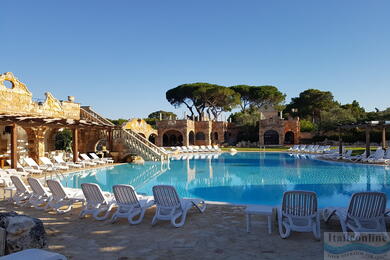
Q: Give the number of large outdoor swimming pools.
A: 1